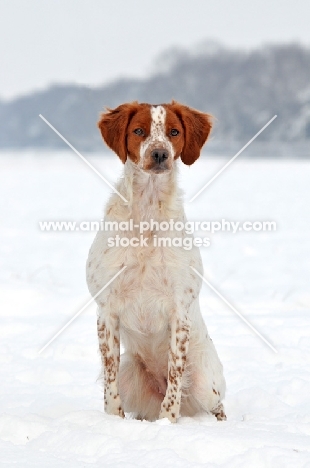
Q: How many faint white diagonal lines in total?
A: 4